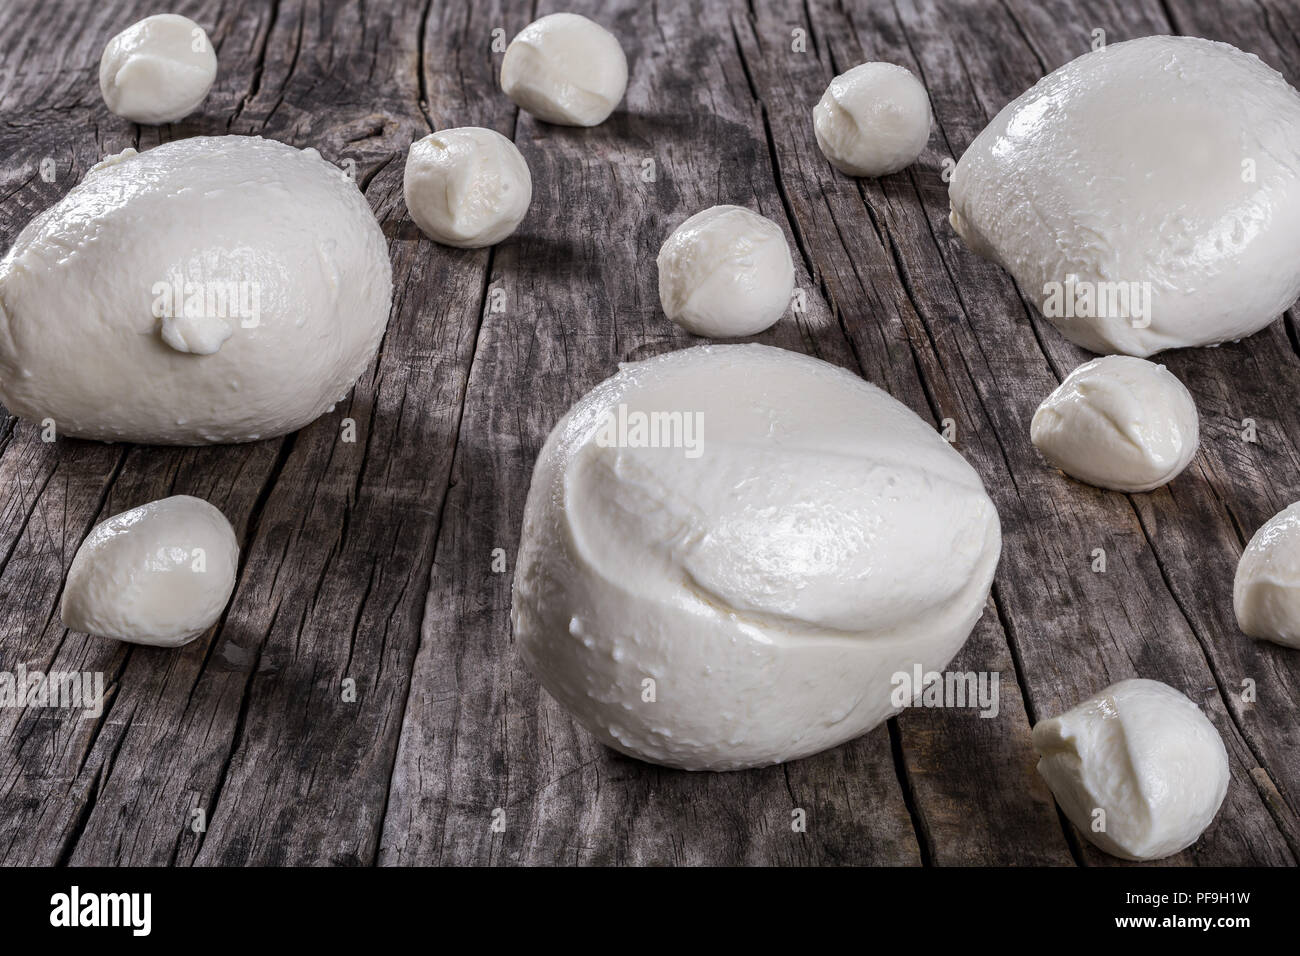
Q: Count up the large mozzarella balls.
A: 3